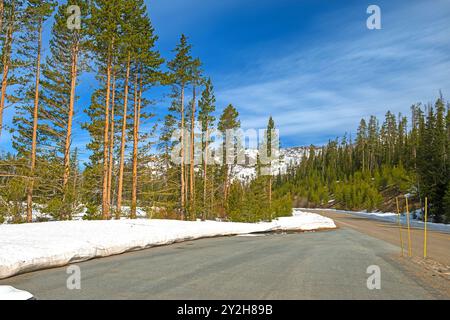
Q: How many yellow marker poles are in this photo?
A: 3